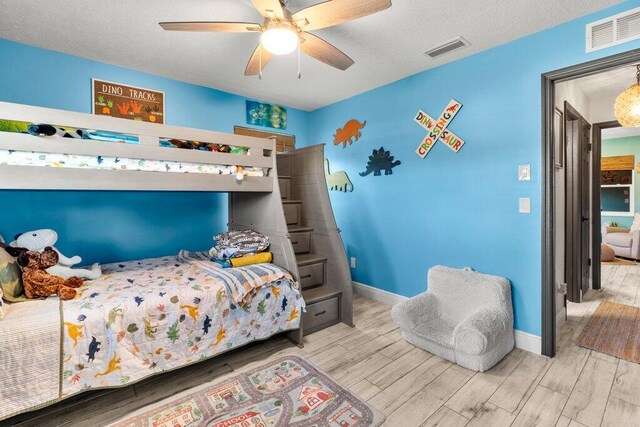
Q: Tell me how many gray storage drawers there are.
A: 5